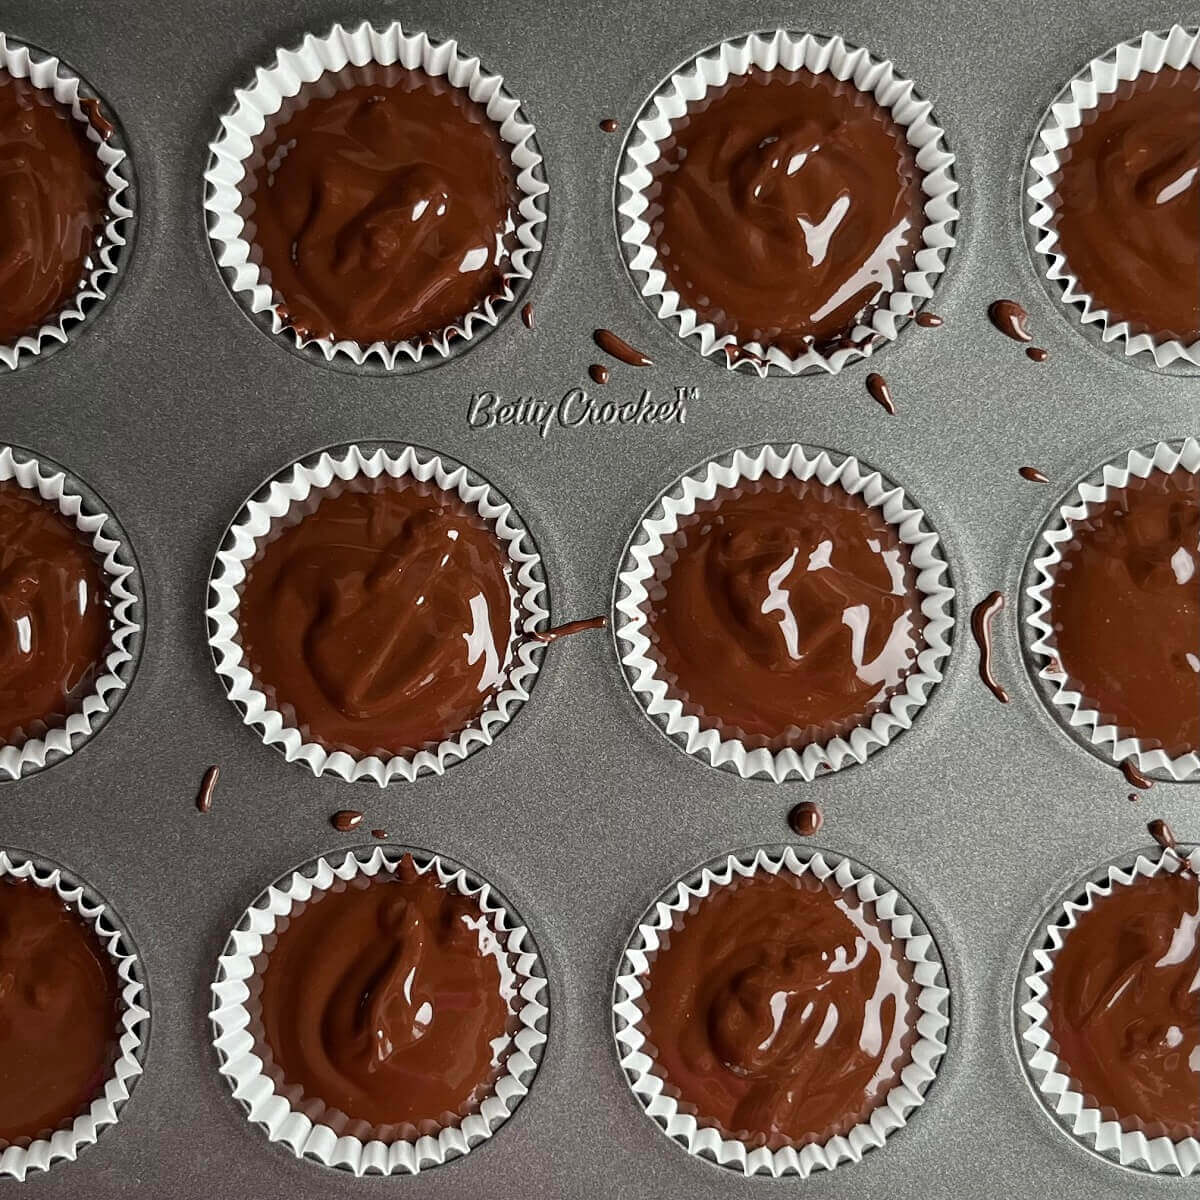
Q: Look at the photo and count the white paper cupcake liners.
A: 12